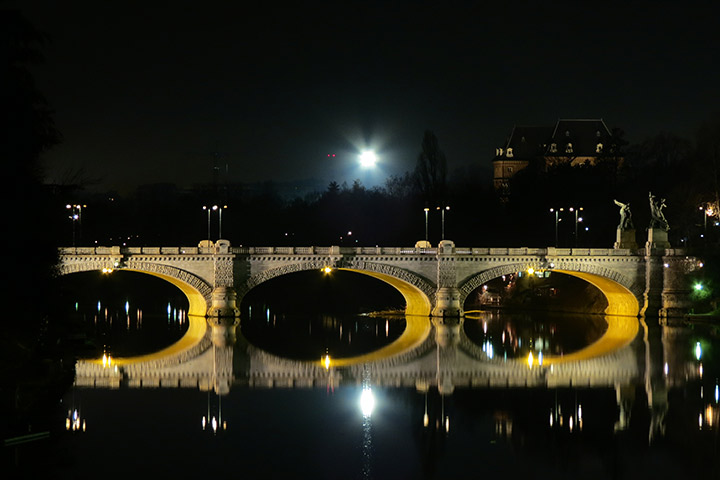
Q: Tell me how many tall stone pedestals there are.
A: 2